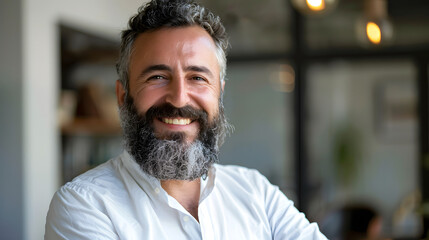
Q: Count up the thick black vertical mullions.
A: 2